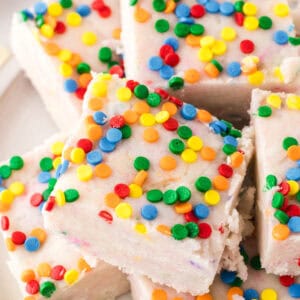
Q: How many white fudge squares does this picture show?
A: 6